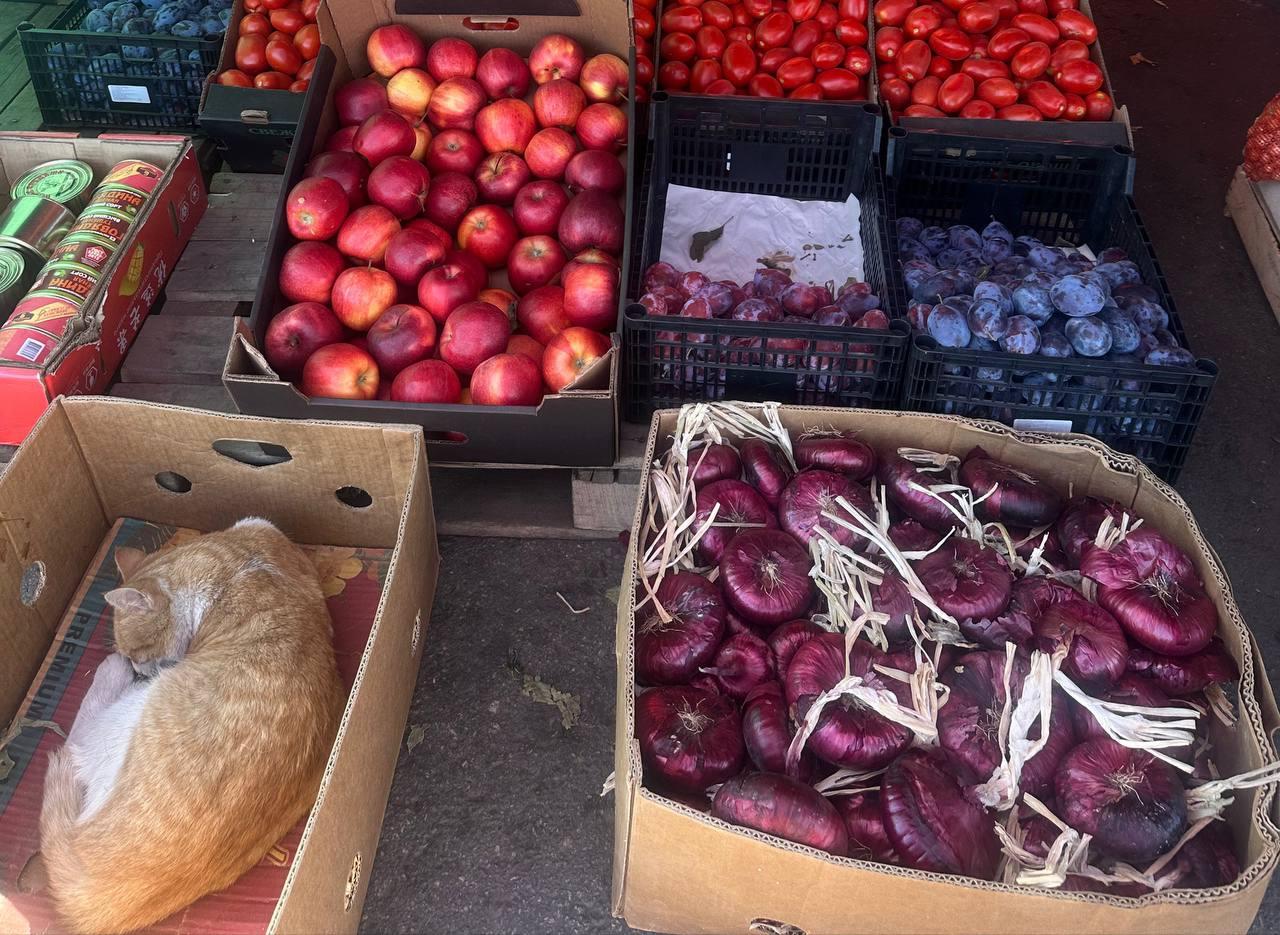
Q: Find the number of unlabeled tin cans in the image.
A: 3